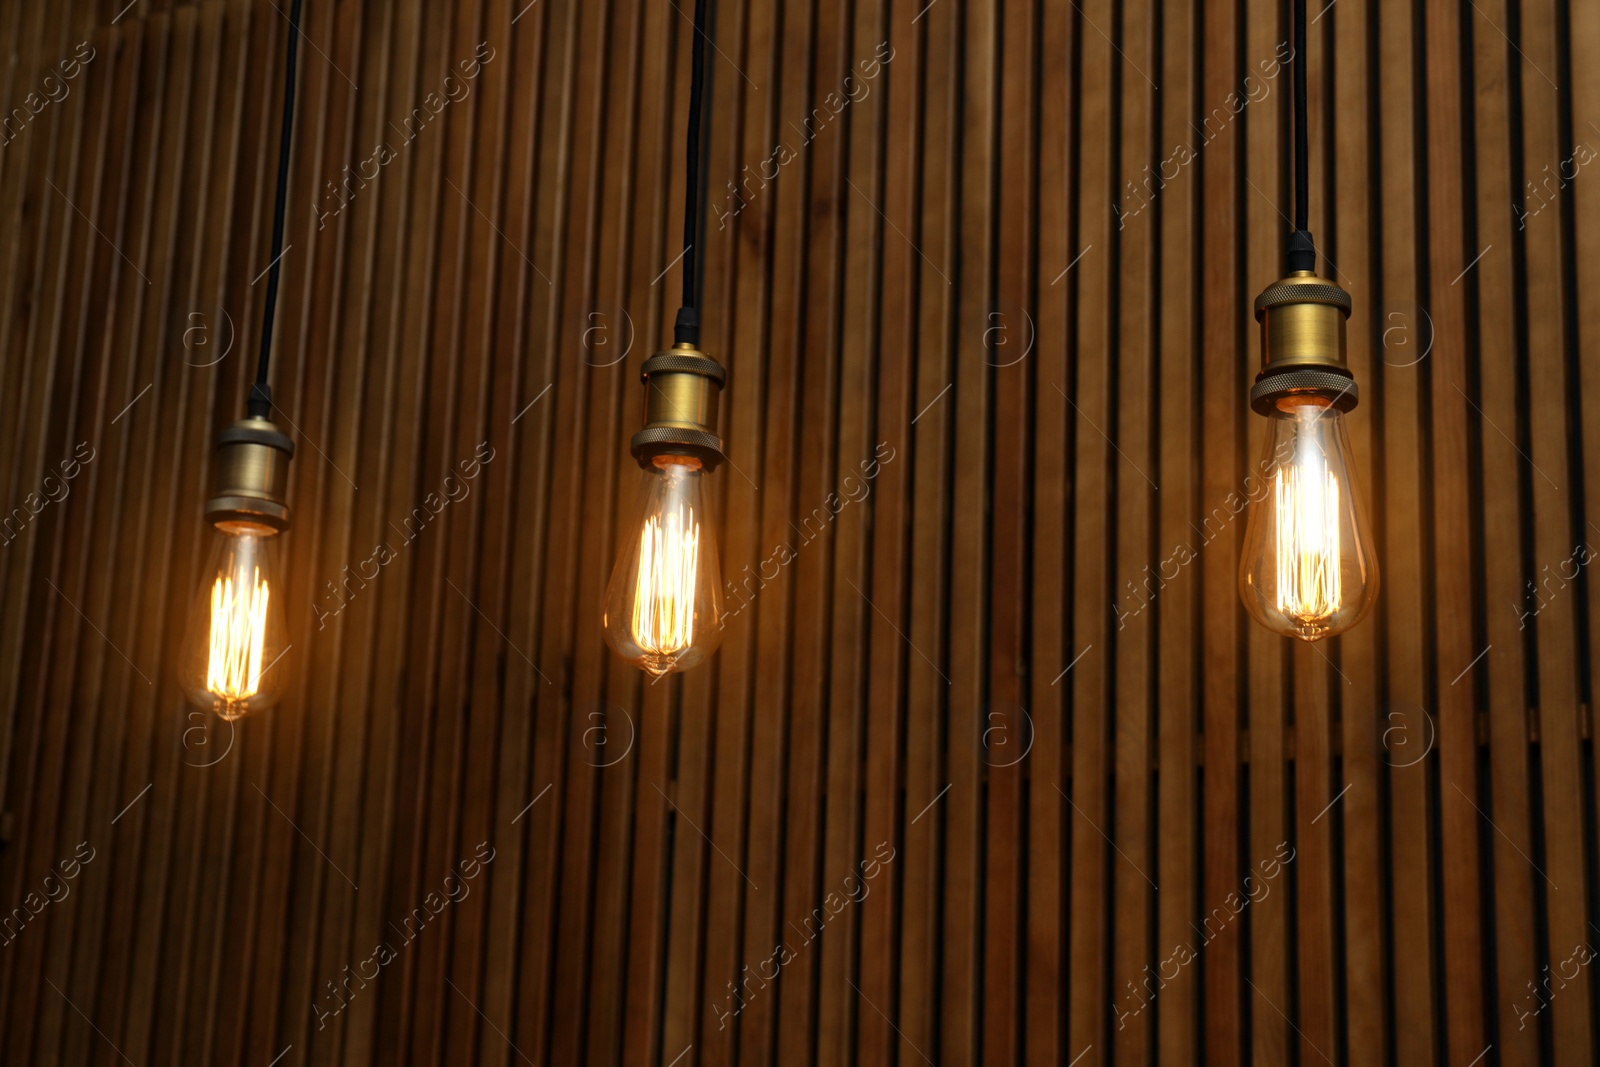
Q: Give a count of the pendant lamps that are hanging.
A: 3